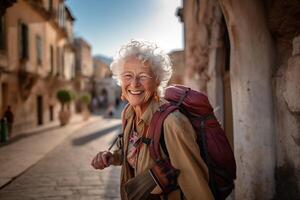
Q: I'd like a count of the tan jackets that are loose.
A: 1